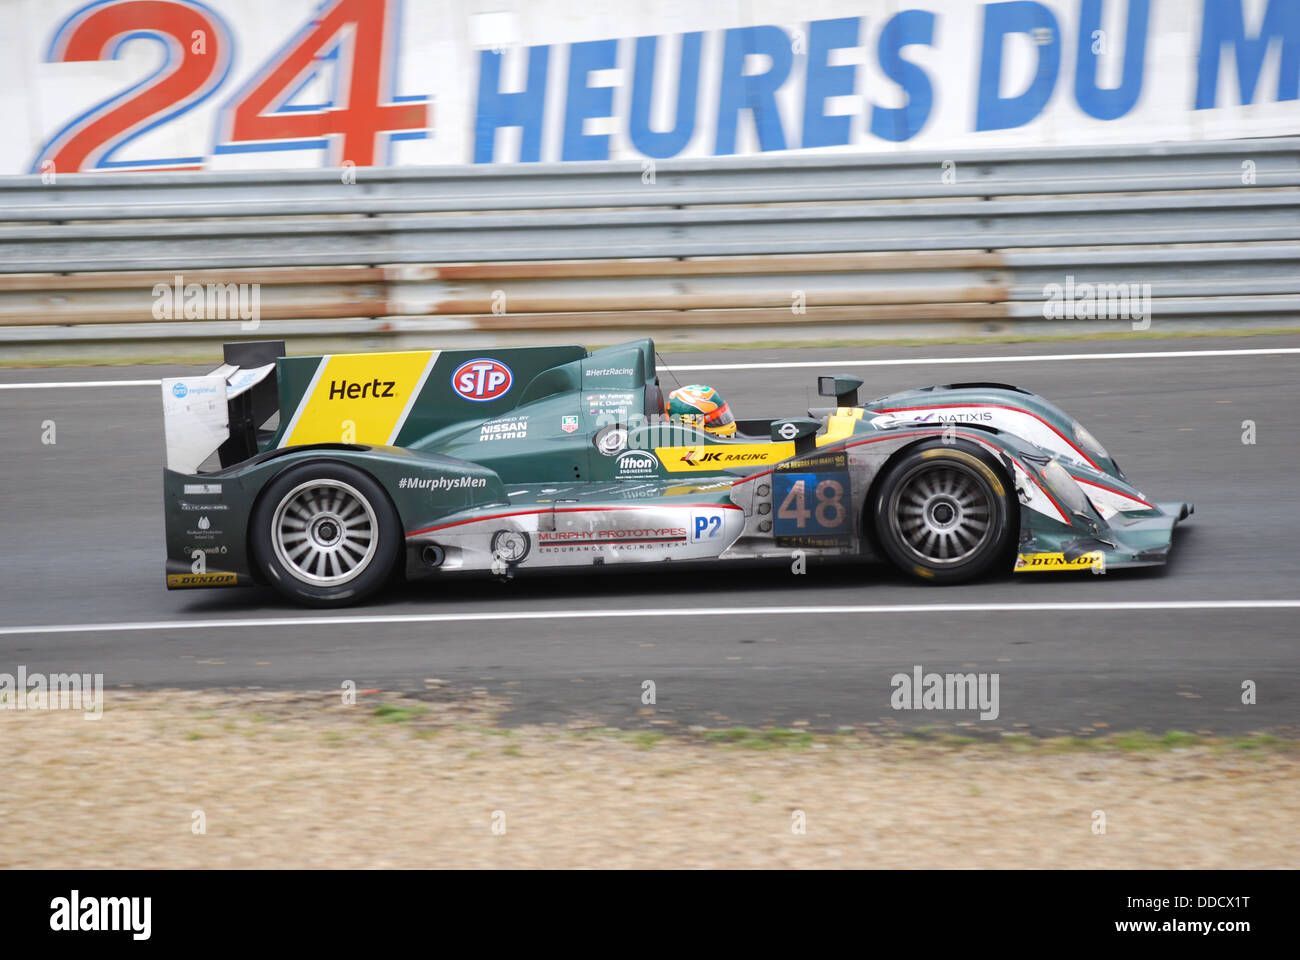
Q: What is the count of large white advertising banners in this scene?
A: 1